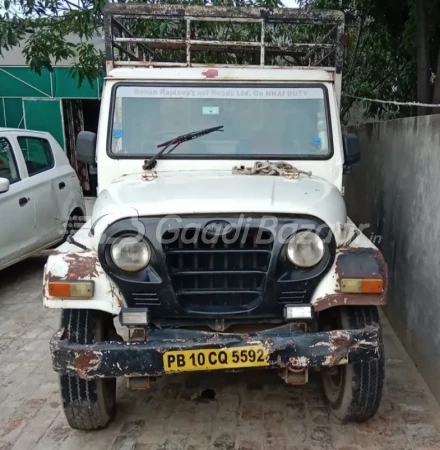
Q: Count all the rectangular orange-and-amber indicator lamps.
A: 2